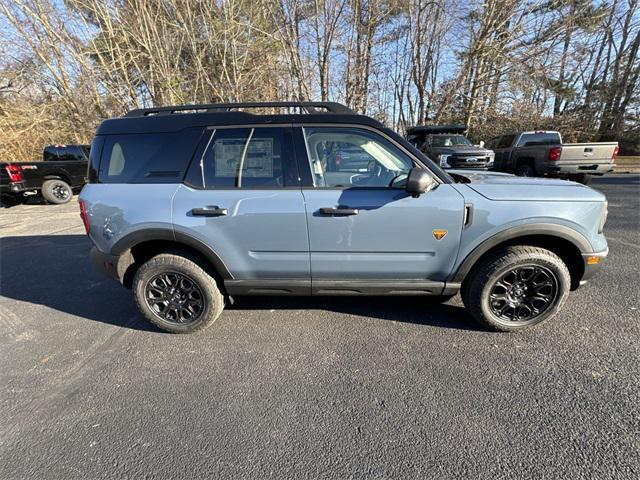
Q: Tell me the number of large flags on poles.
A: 0